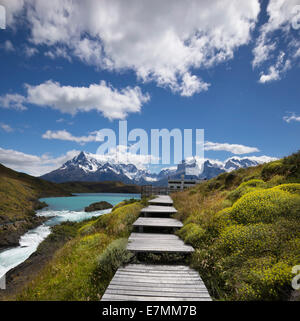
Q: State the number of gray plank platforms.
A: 5